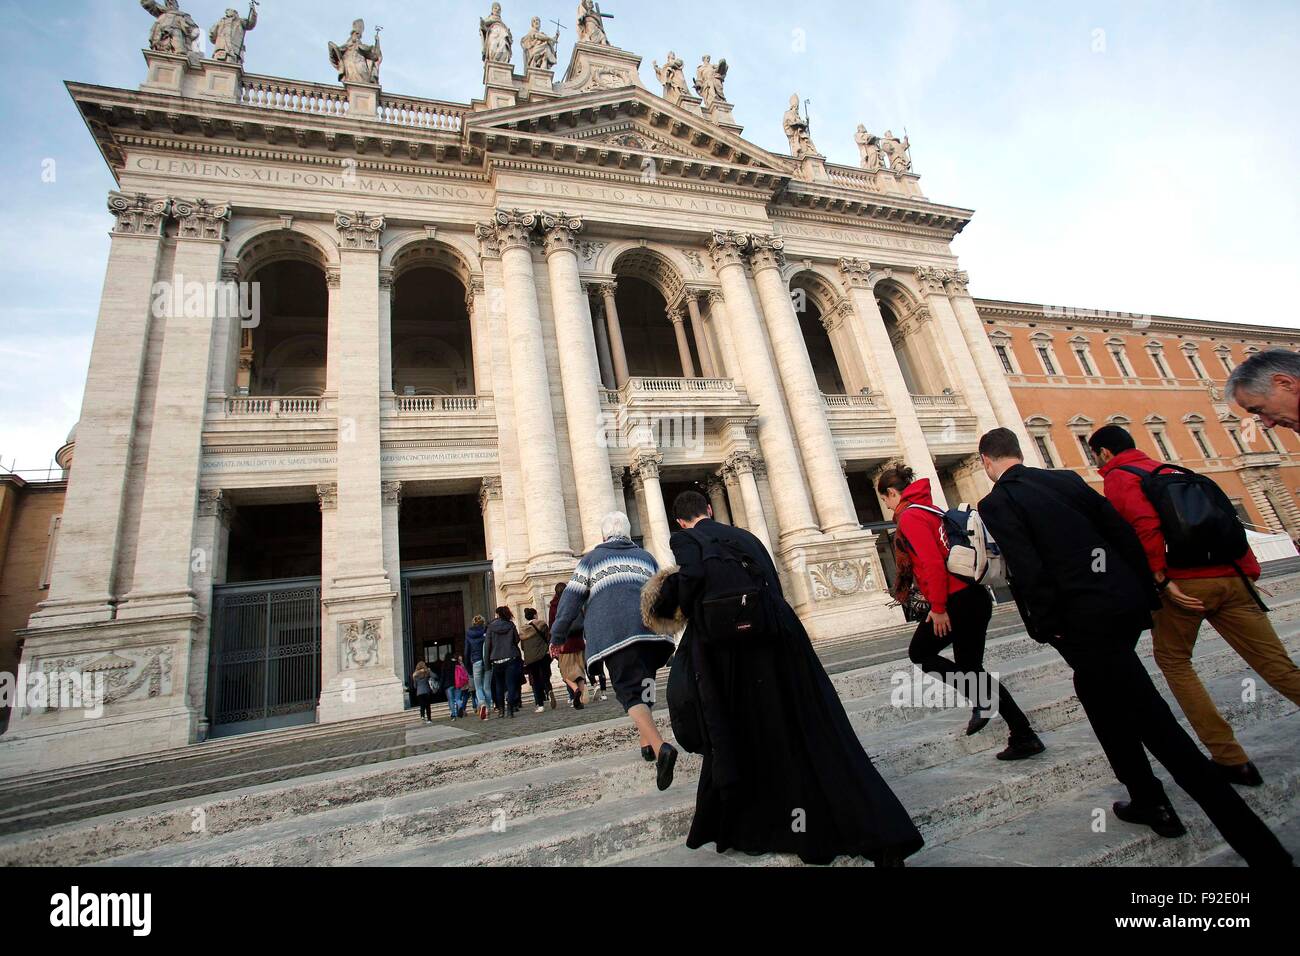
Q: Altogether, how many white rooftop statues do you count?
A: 11